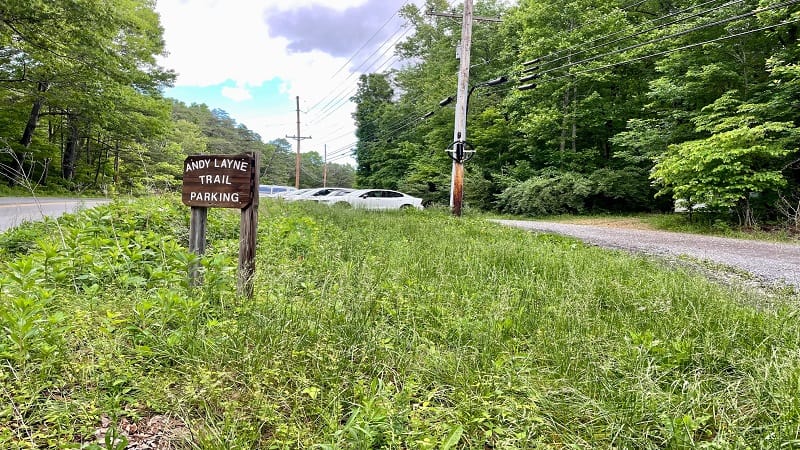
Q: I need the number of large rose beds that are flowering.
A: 0